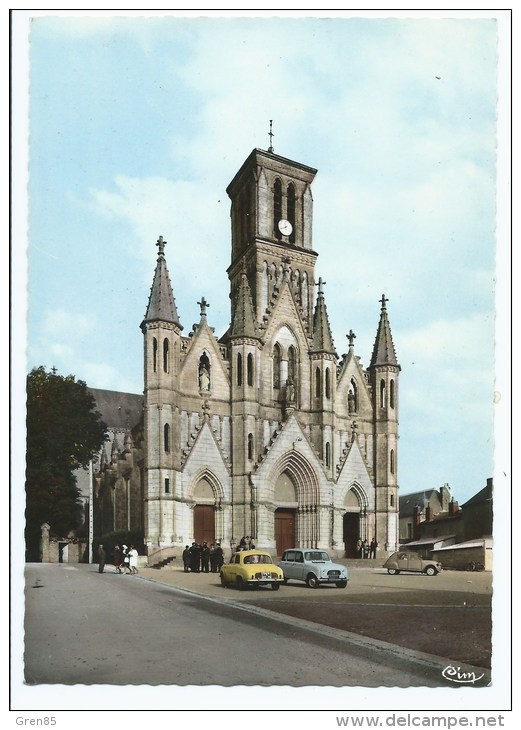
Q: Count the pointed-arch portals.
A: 3